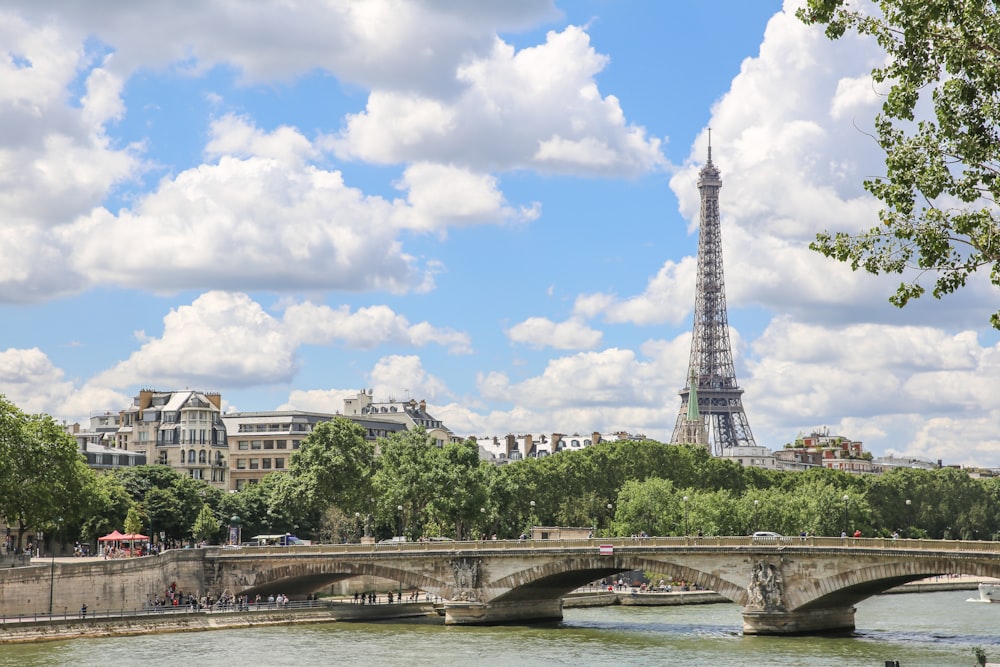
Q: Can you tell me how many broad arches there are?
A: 3